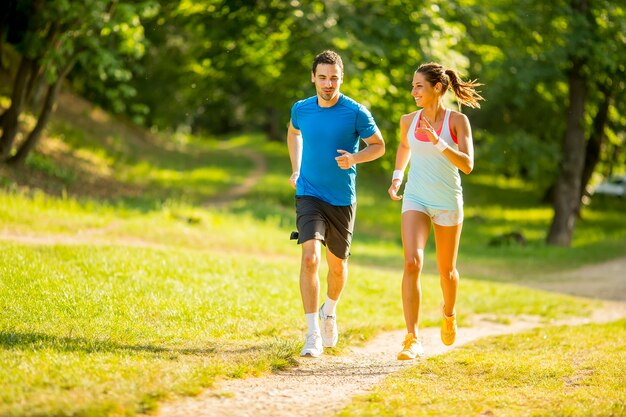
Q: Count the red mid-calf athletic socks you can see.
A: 0